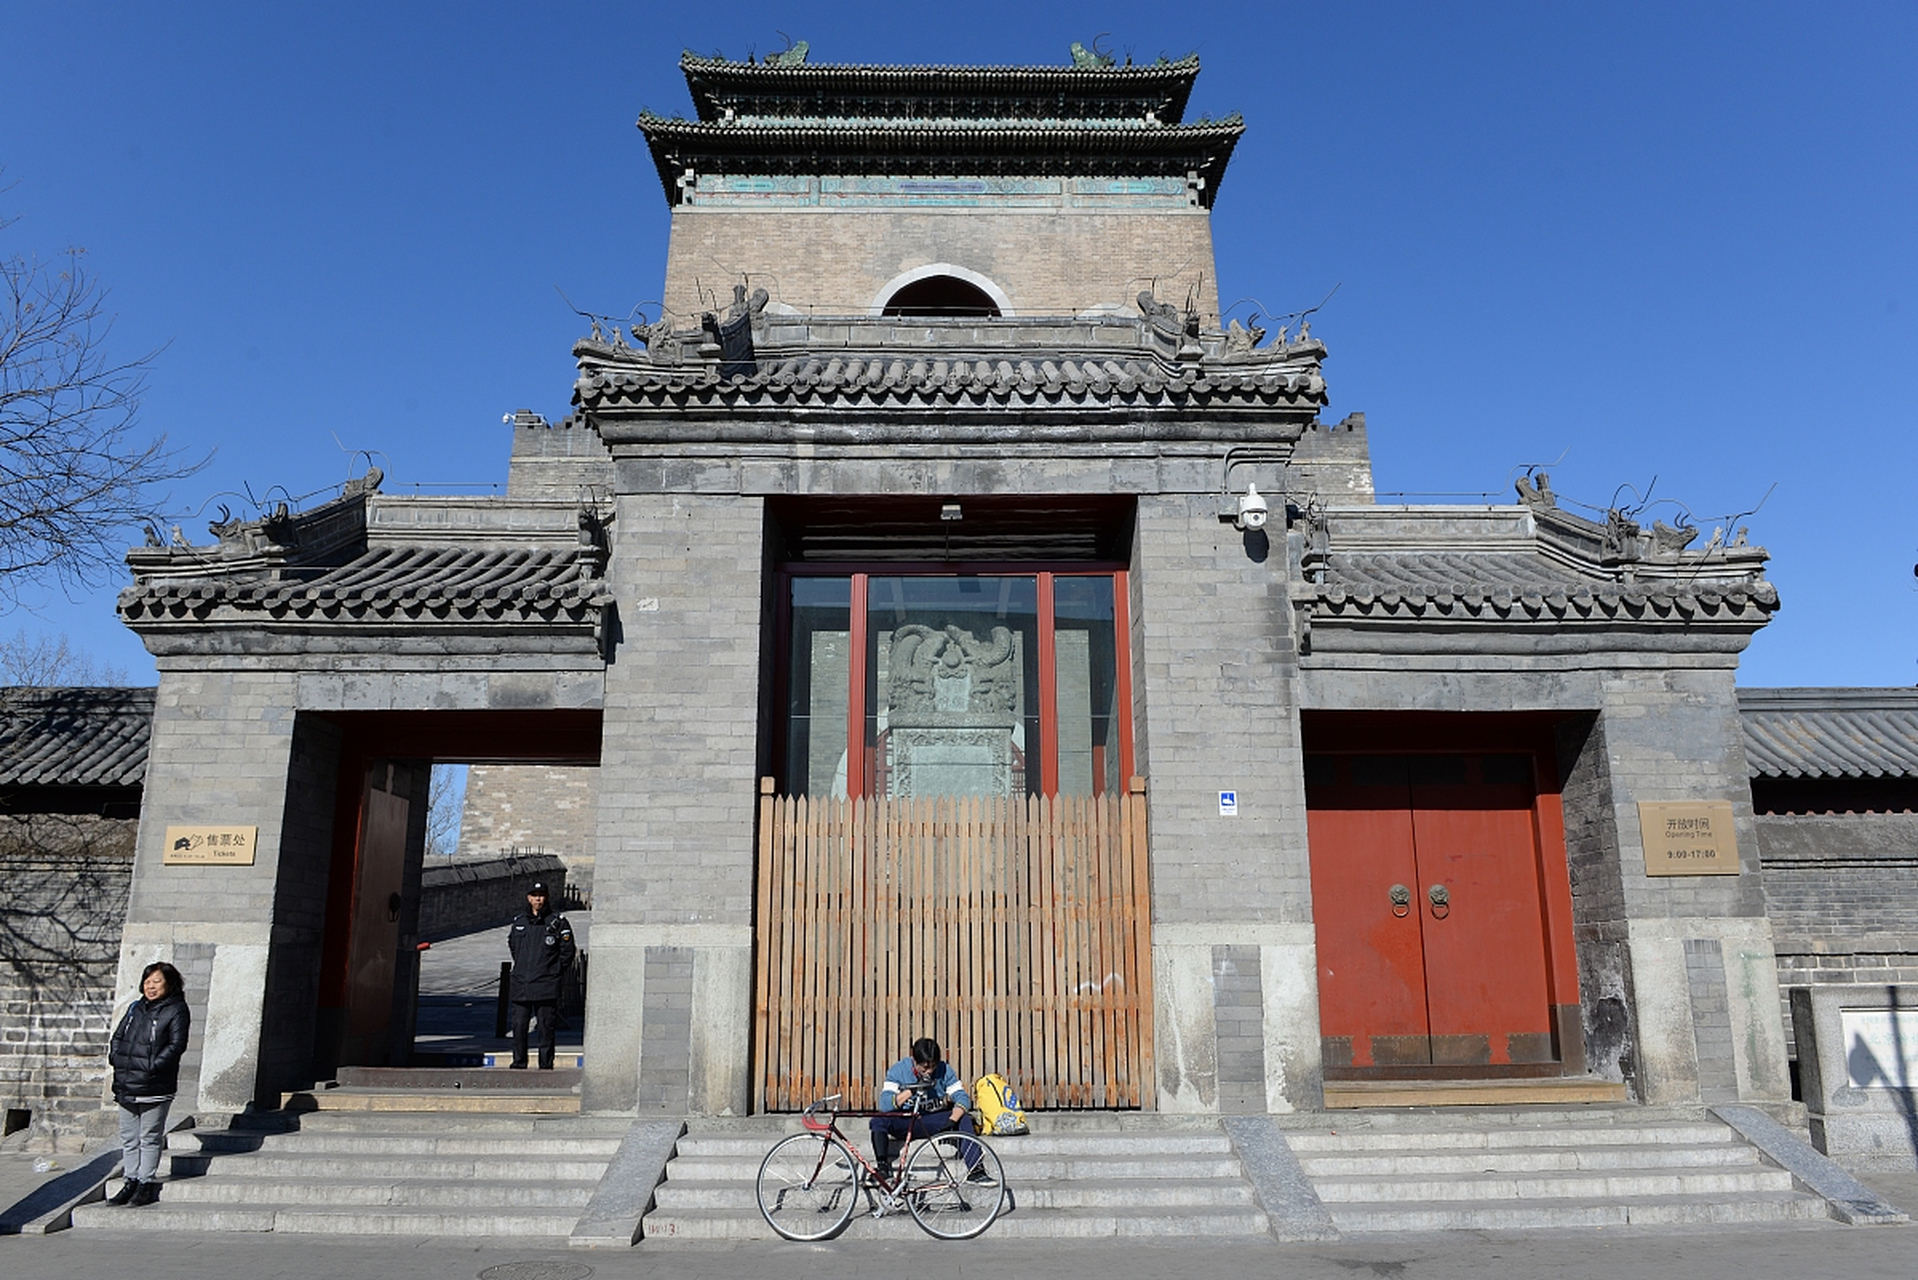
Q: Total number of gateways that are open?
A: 1